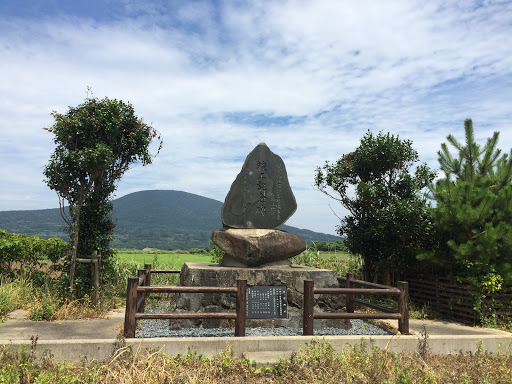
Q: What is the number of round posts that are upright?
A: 7